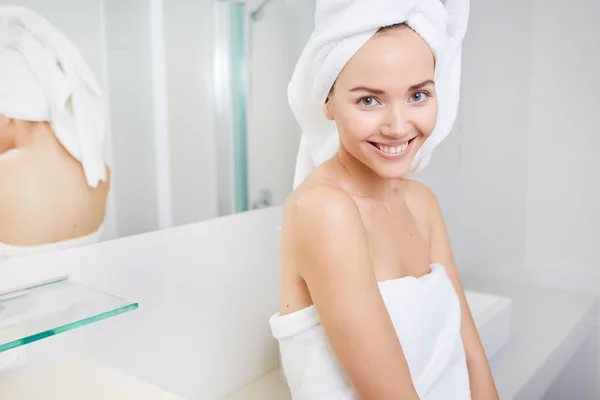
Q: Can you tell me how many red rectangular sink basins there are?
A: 0